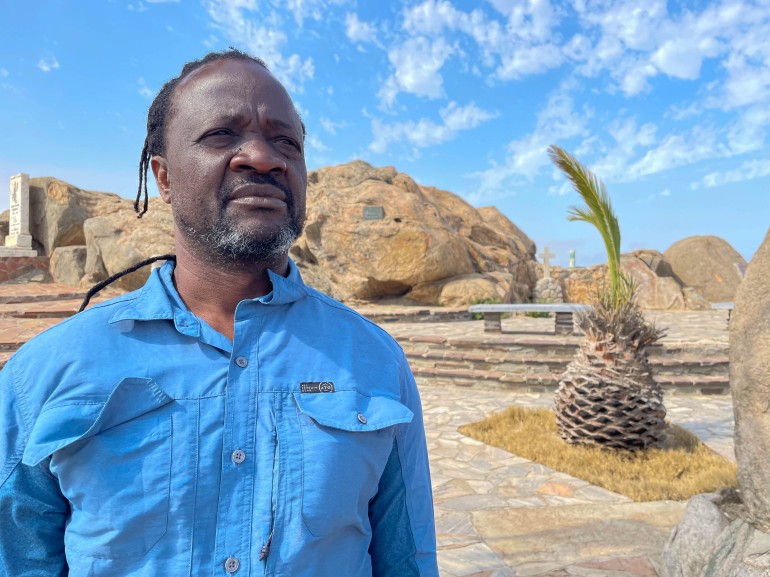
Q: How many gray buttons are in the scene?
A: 4